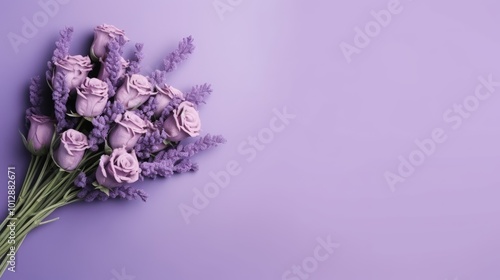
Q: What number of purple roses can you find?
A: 11